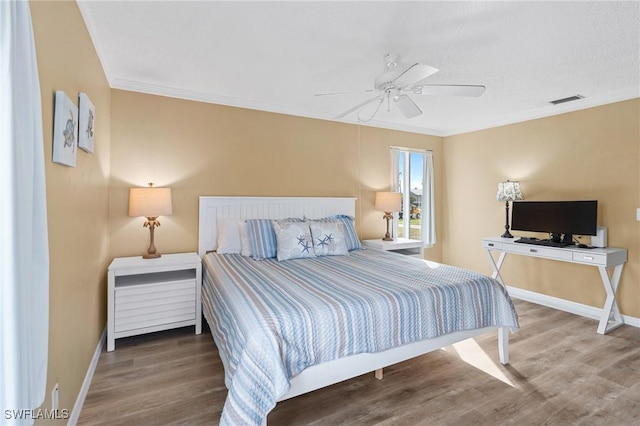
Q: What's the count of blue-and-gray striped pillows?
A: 2